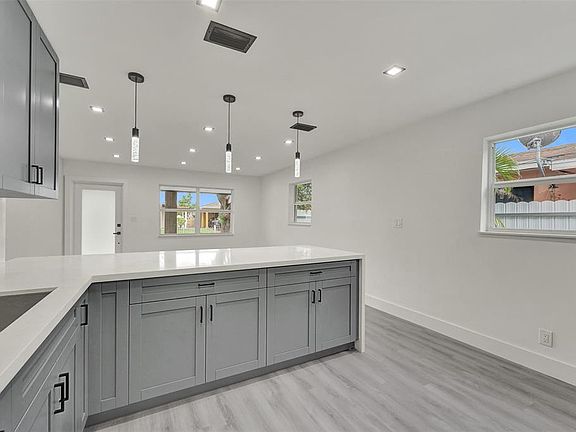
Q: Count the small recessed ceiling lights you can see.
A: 11